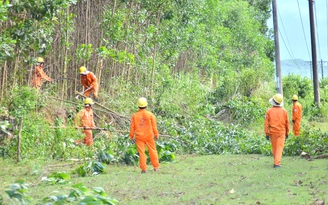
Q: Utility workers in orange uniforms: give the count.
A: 6